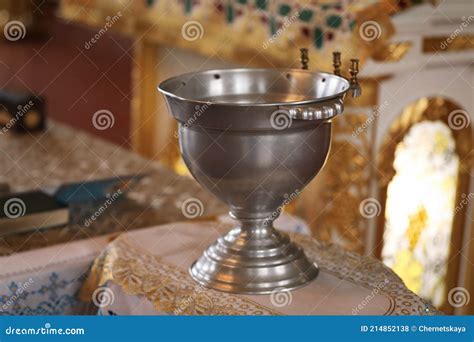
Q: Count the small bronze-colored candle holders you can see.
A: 3